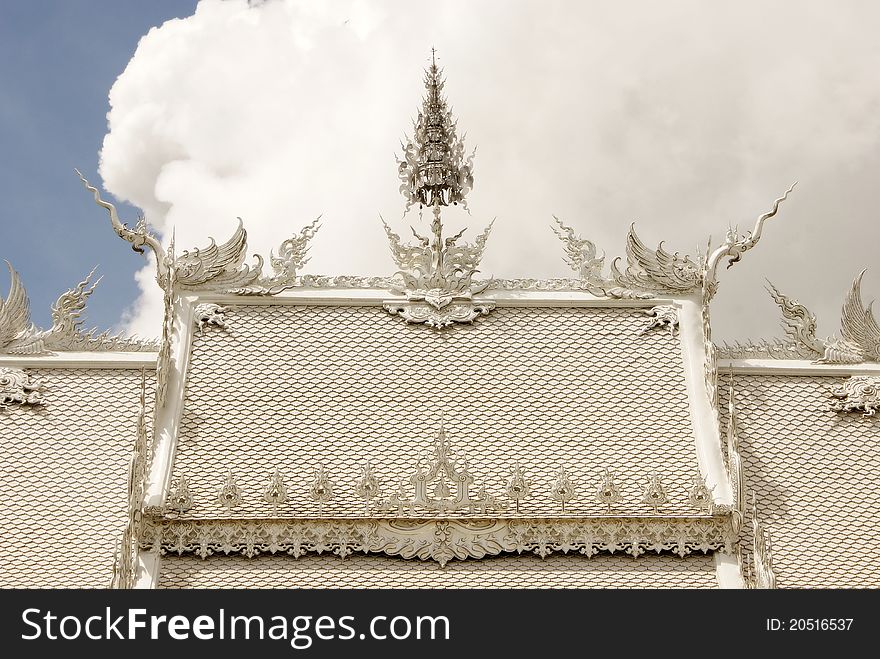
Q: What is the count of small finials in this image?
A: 10